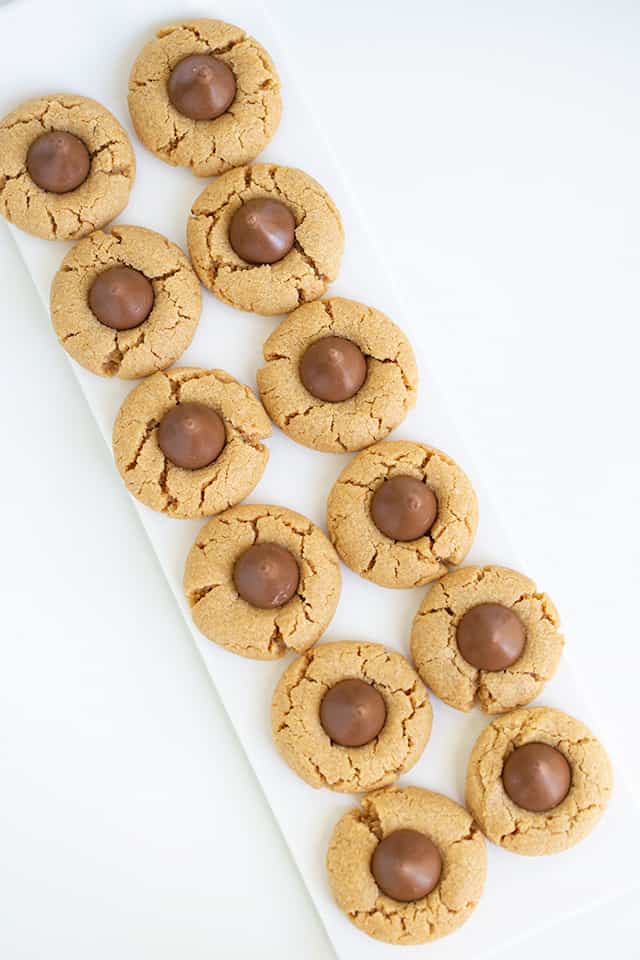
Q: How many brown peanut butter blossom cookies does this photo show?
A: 12